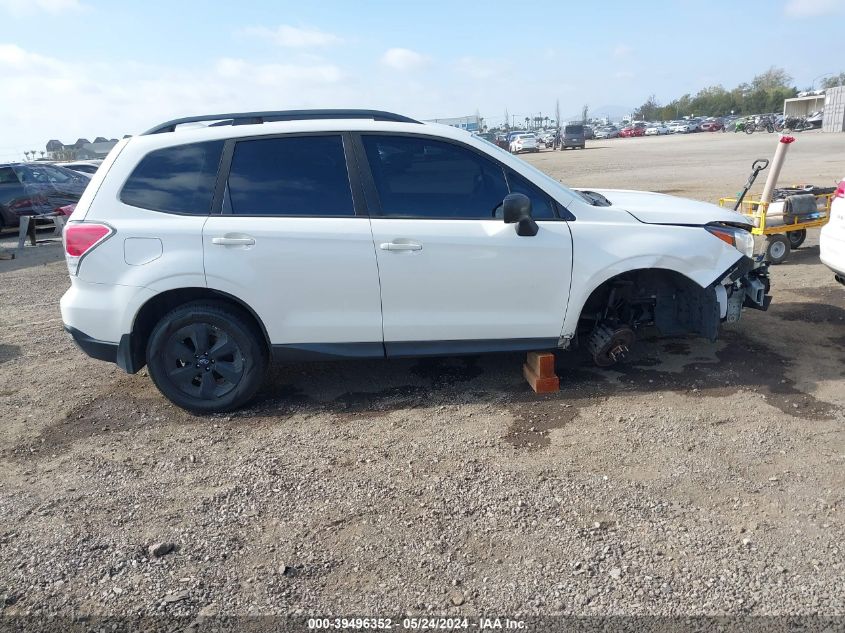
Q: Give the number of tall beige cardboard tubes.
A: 1